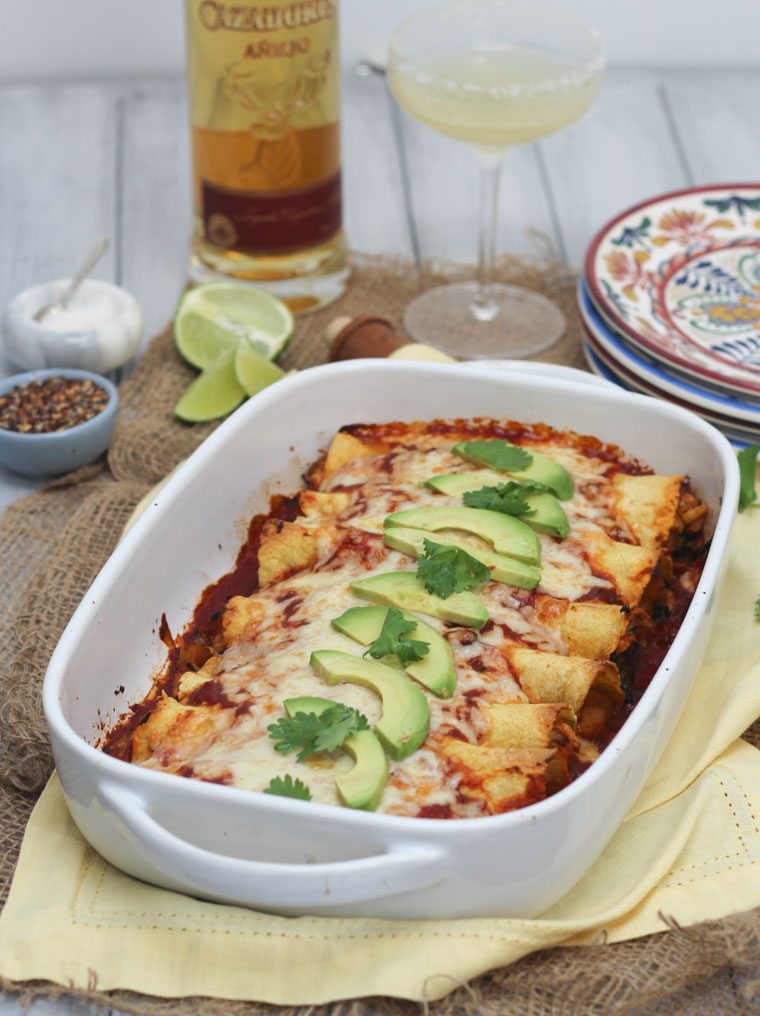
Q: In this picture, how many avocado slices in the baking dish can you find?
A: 8